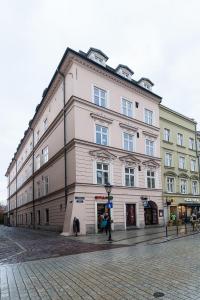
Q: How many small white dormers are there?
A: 3